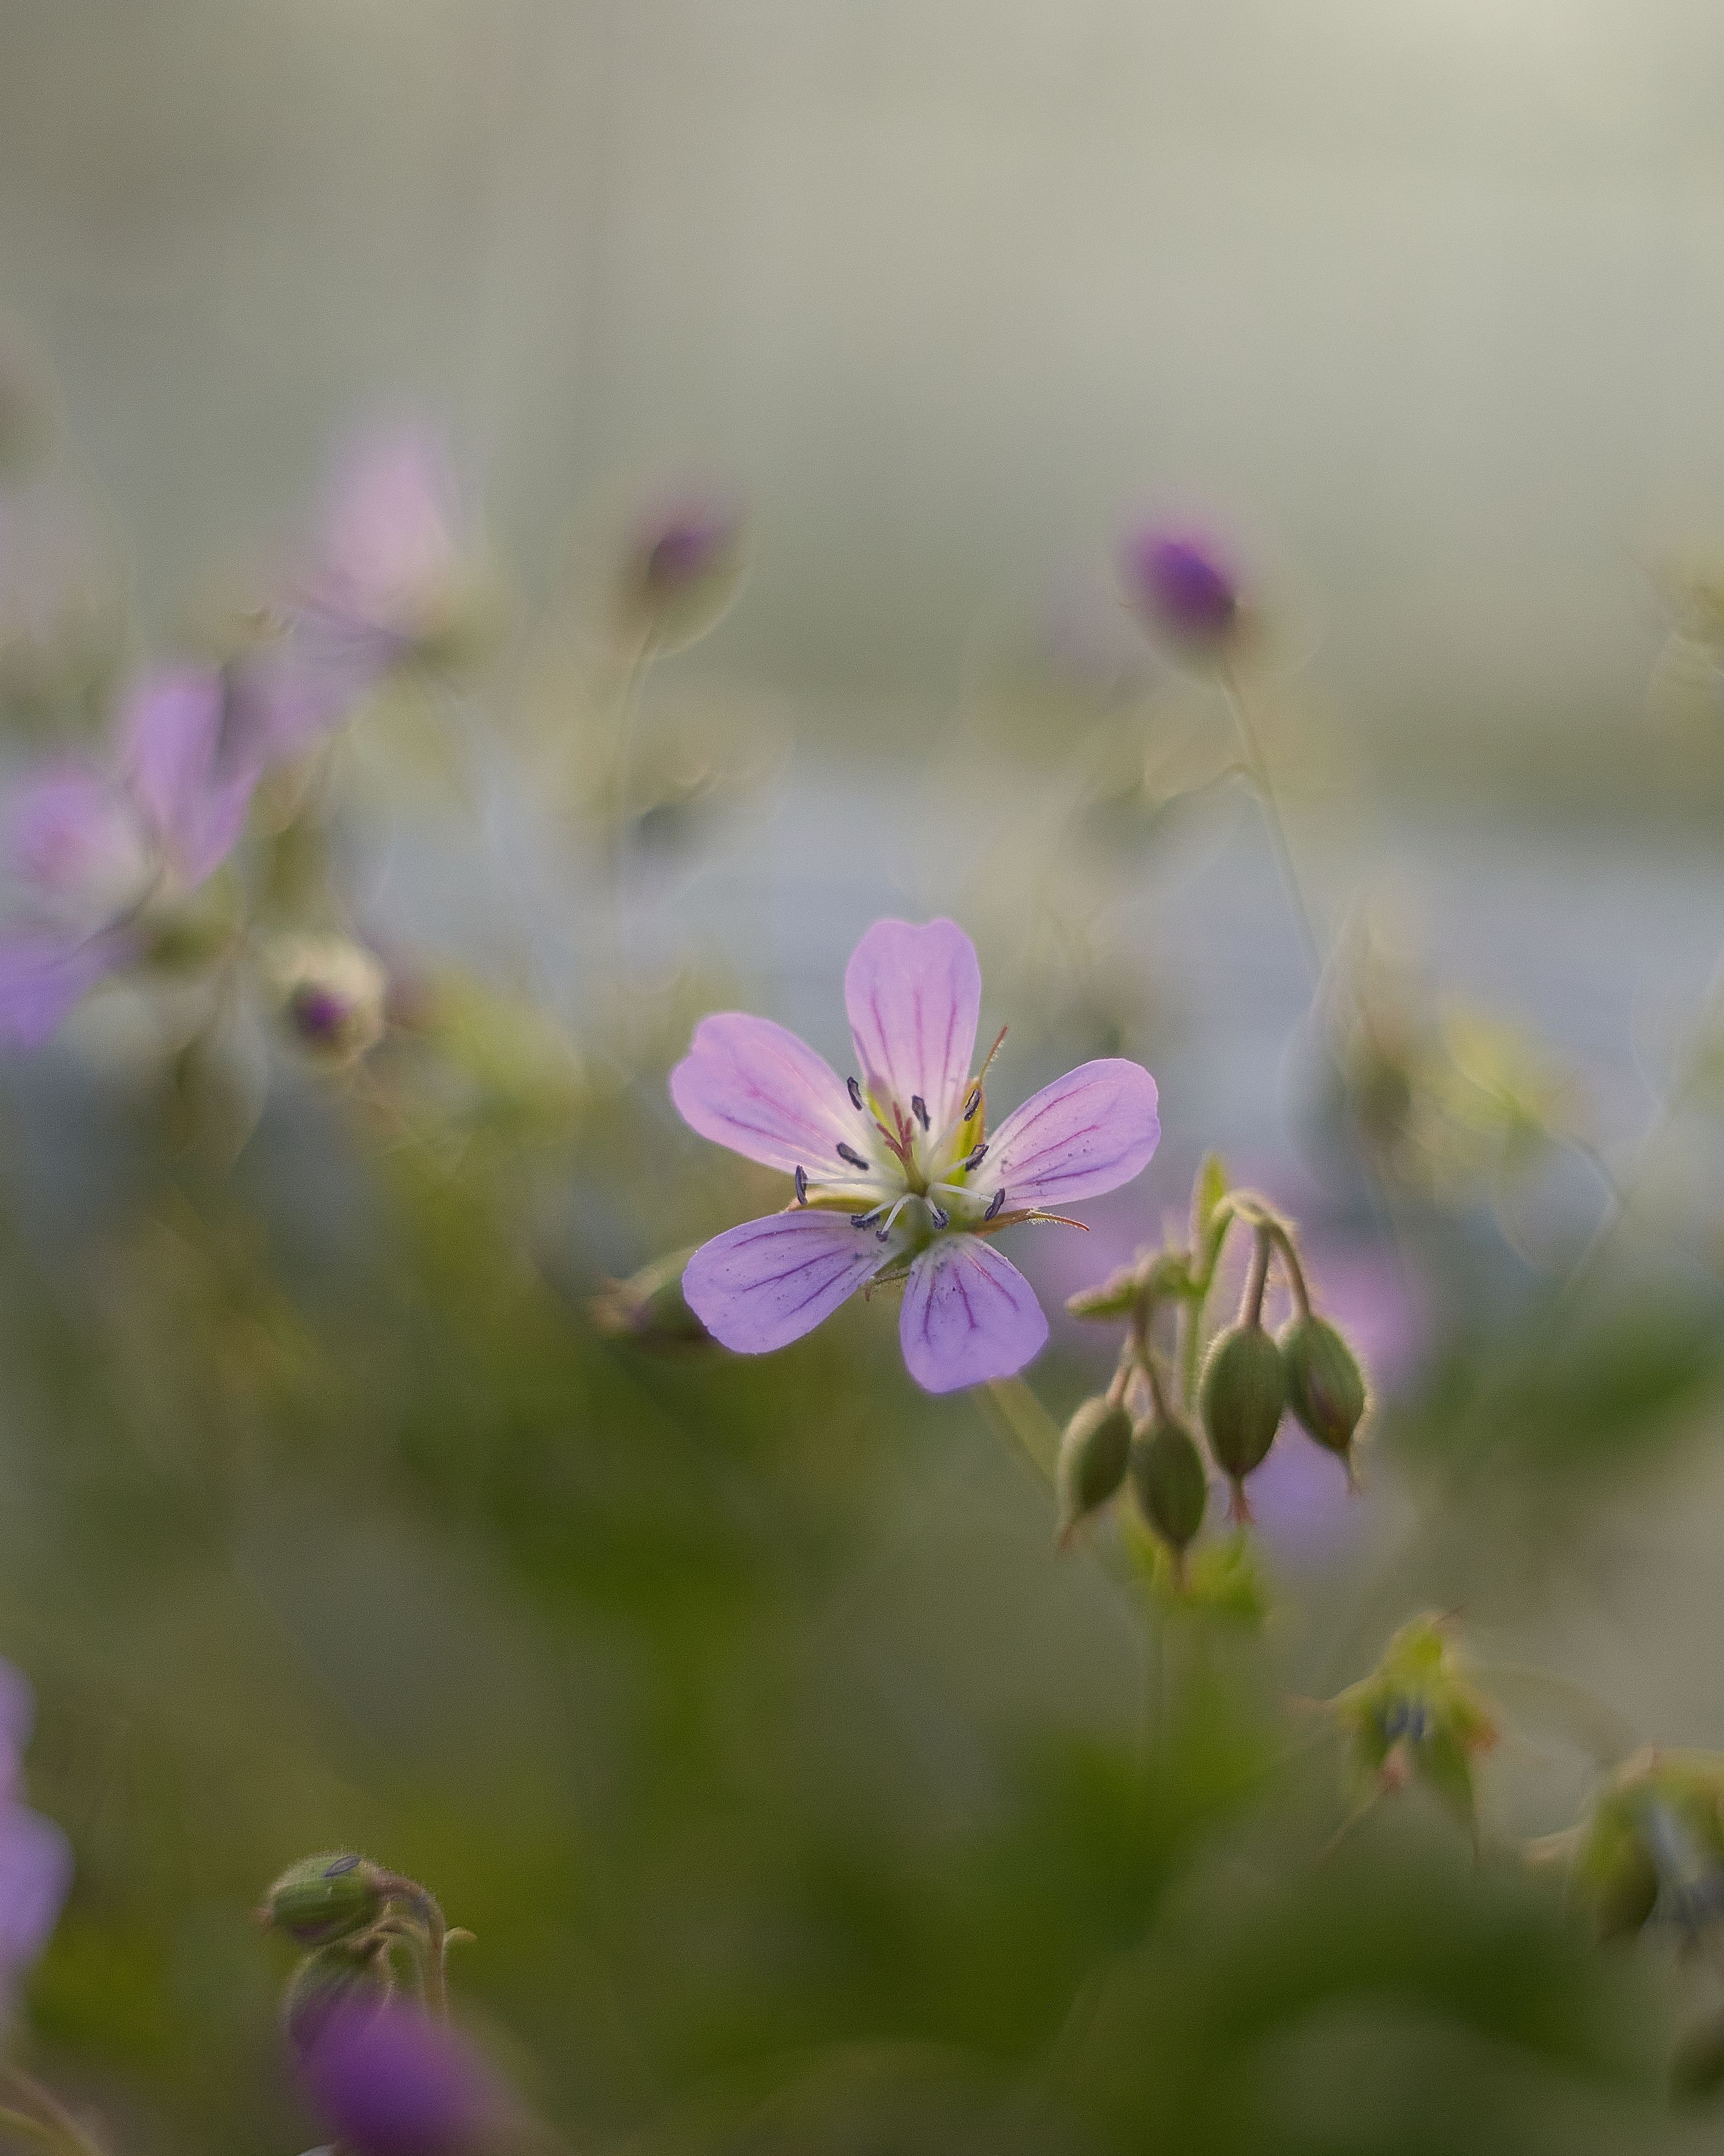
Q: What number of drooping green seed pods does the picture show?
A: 4